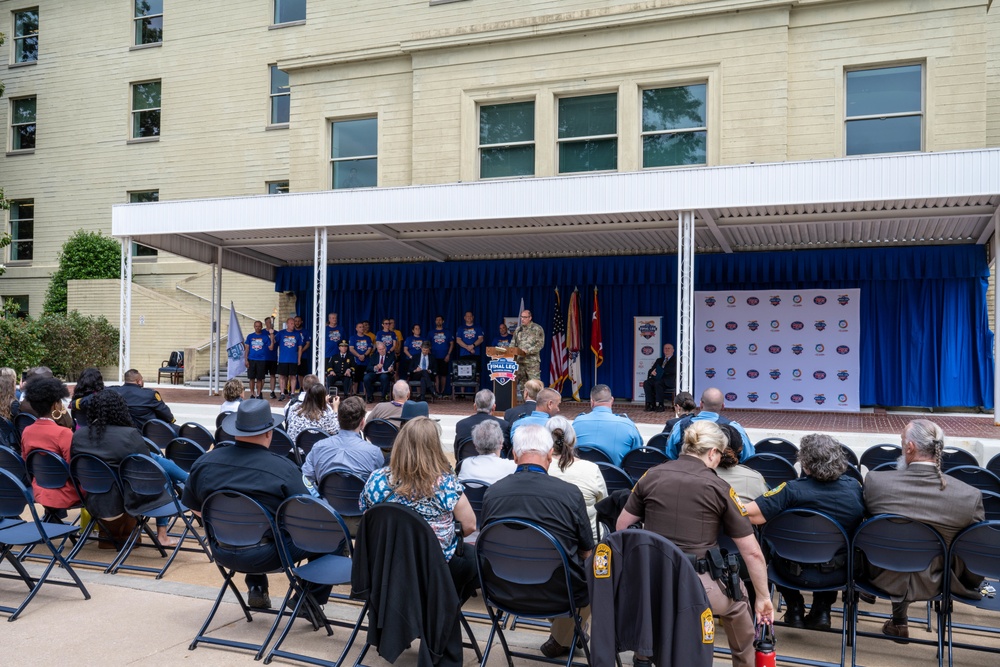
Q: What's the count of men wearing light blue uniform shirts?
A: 3